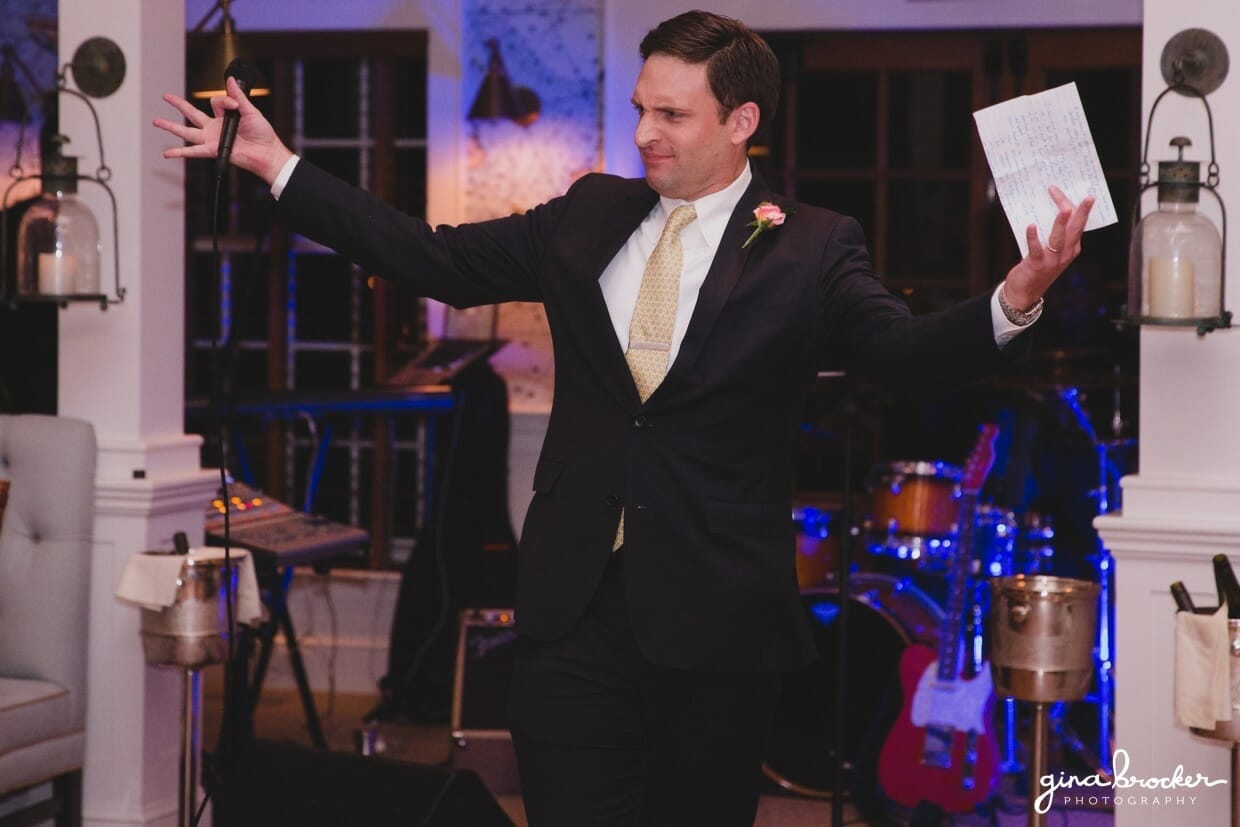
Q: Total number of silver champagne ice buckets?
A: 3